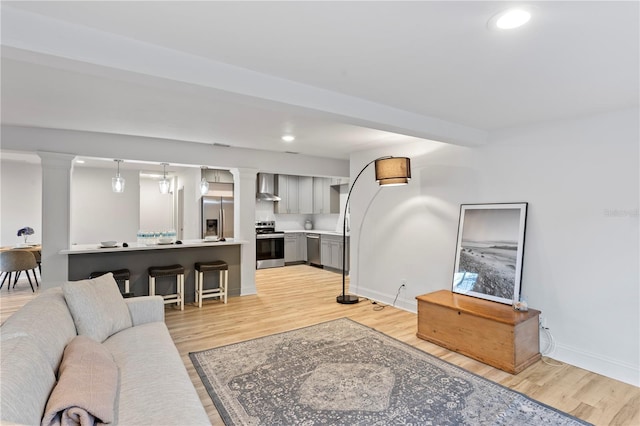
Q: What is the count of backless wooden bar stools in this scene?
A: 3